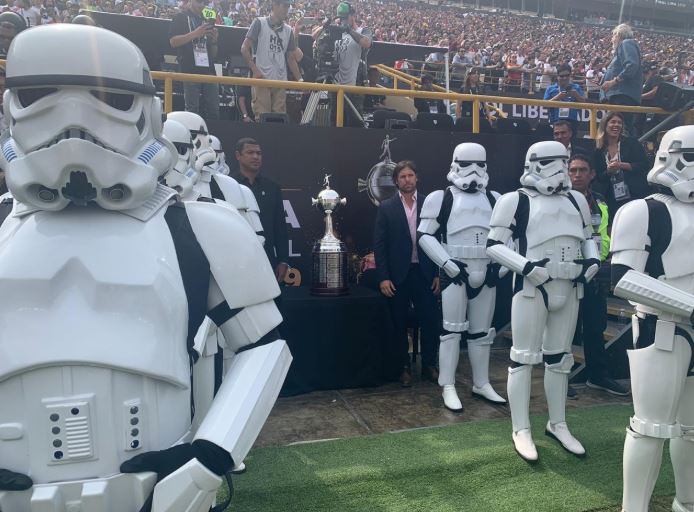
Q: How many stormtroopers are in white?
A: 7